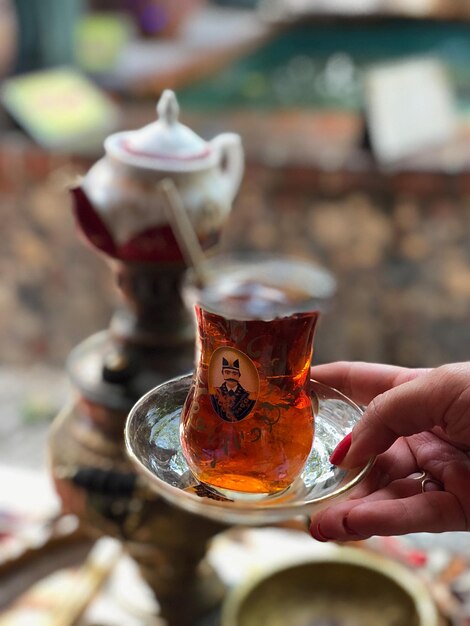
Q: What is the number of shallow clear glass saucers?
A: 1